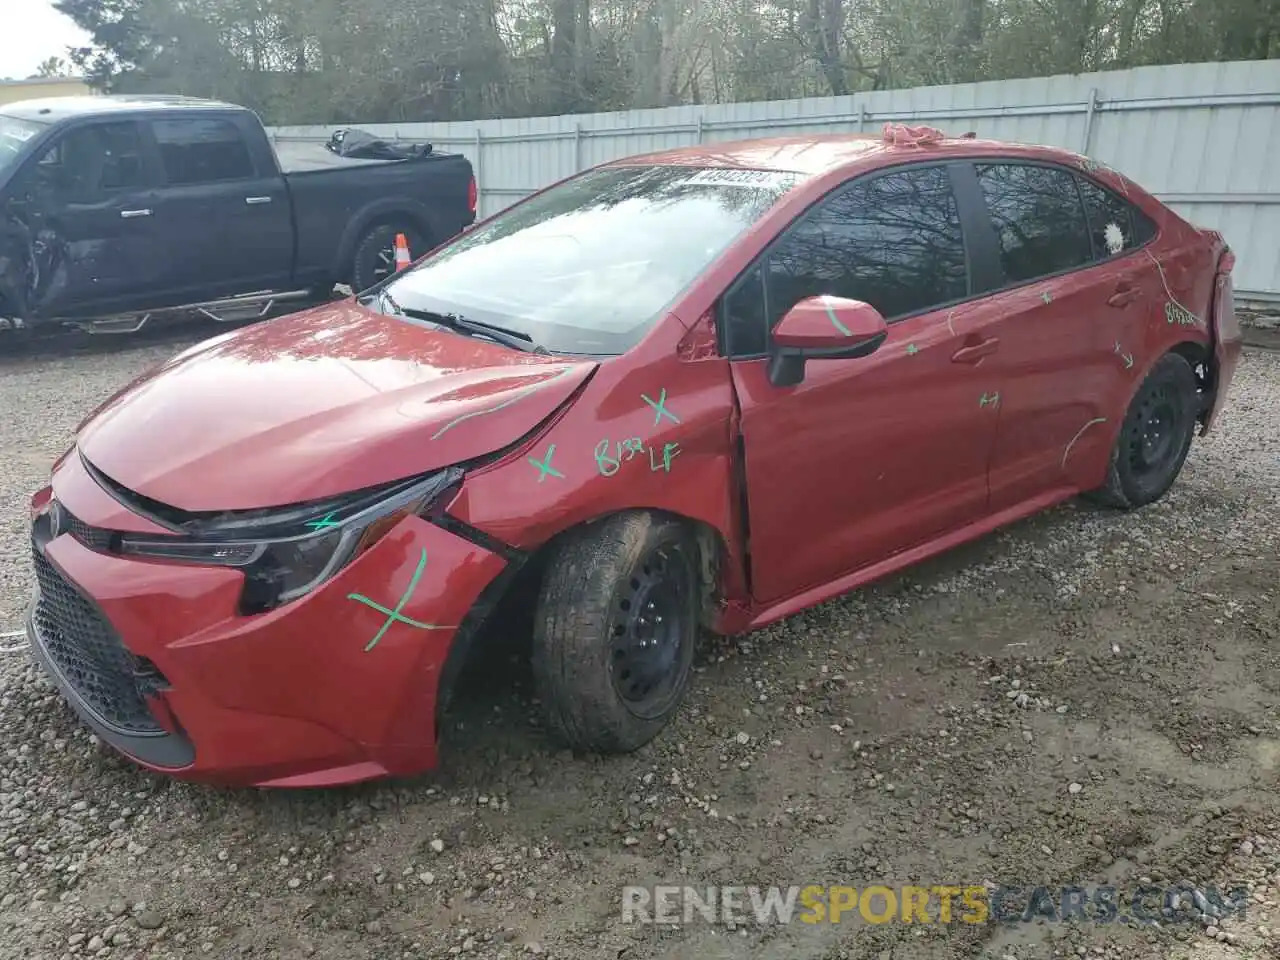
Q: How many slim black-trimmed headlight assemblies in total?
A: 1